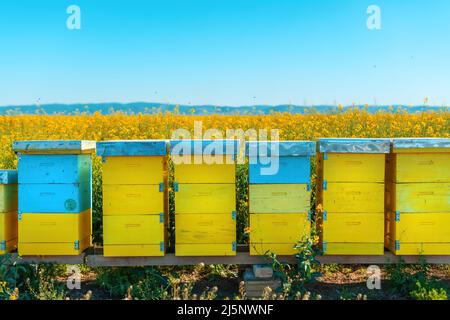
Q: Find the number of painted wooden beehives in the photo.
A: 7